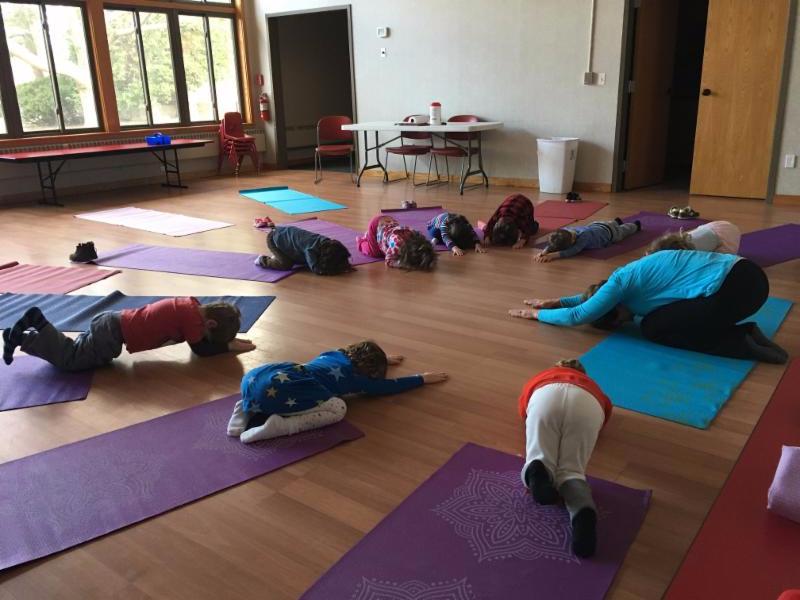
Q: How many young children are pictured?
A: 9